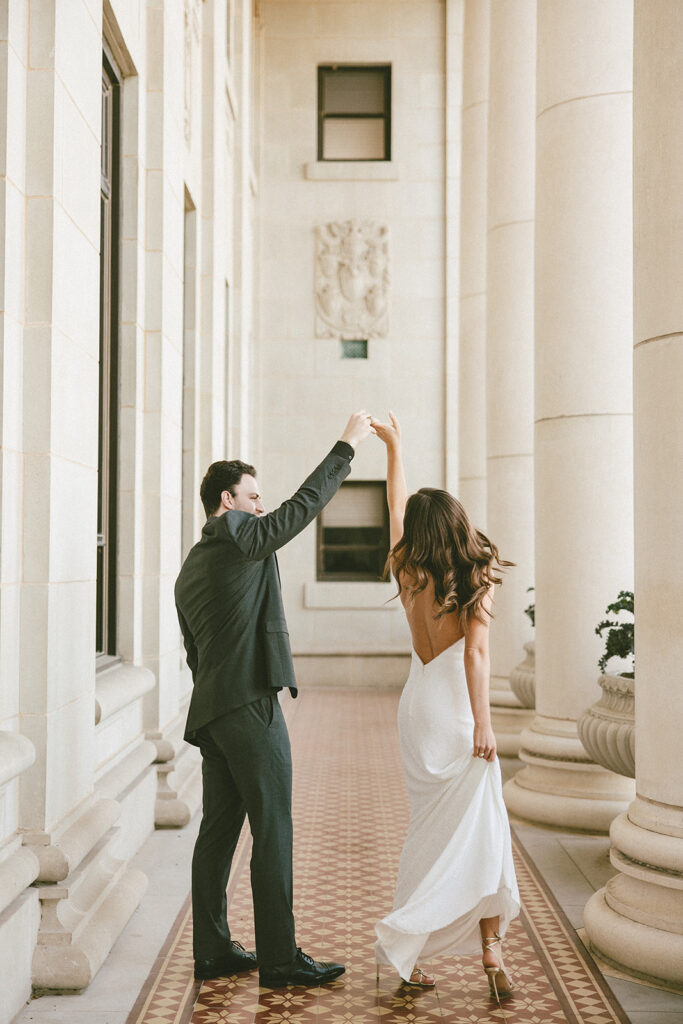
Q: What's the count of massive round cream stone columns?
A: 4